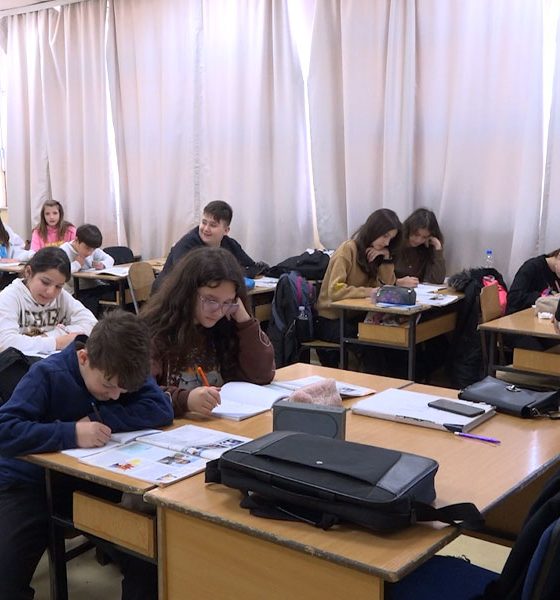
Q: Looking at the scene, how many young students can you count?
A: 10